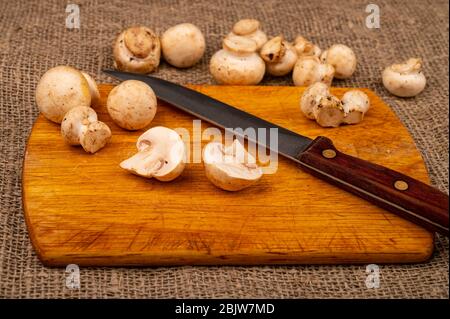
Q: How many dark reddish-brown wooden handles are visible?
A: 1